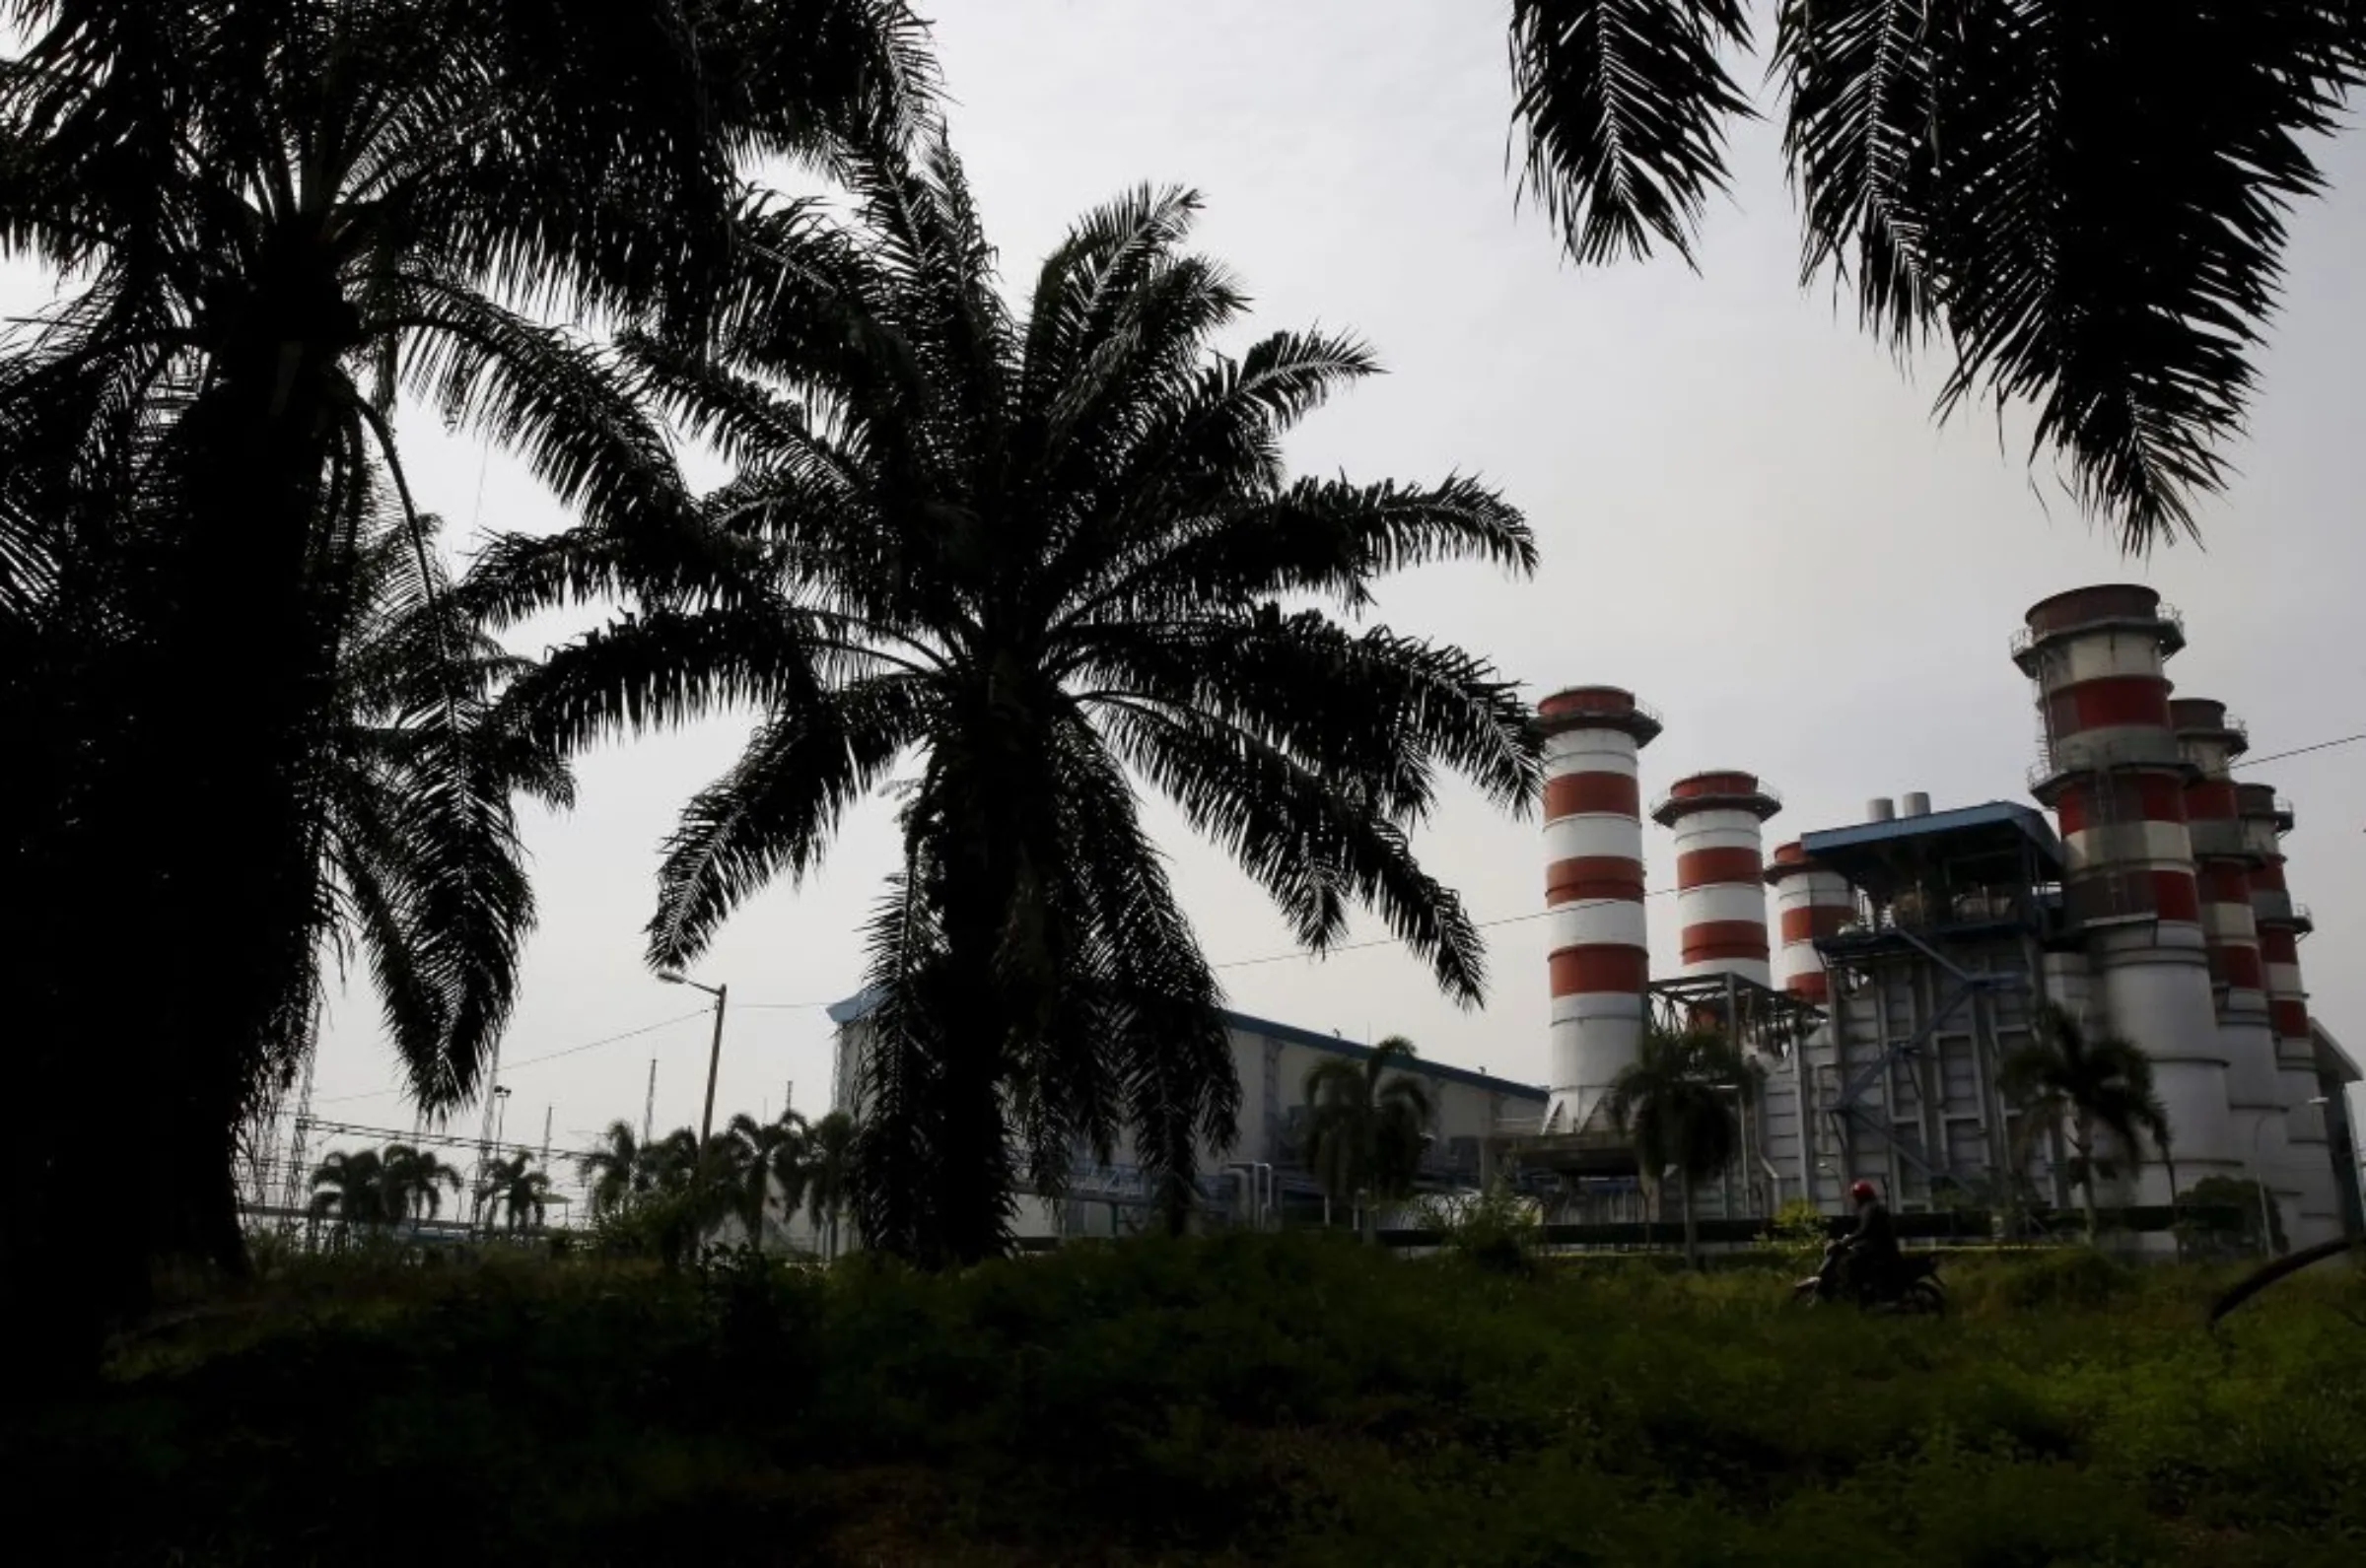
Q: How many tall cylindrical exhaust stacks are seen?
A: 6